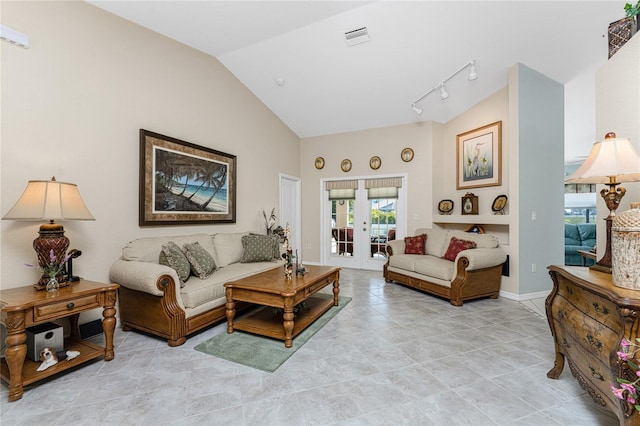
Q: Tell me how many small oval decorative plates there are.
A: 4